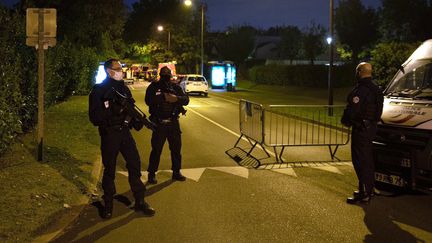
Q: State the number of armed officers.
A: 3